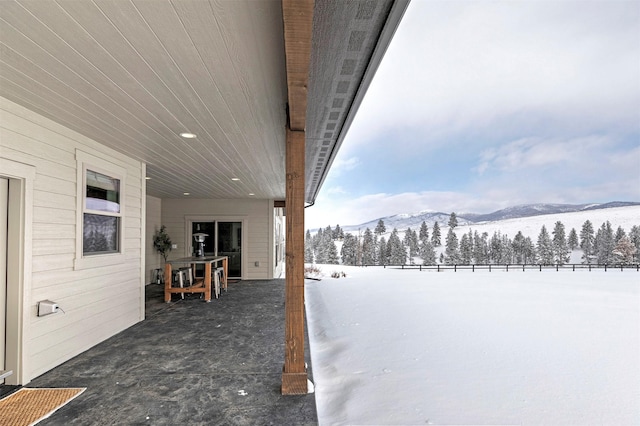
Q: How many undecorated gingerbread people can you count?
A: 0